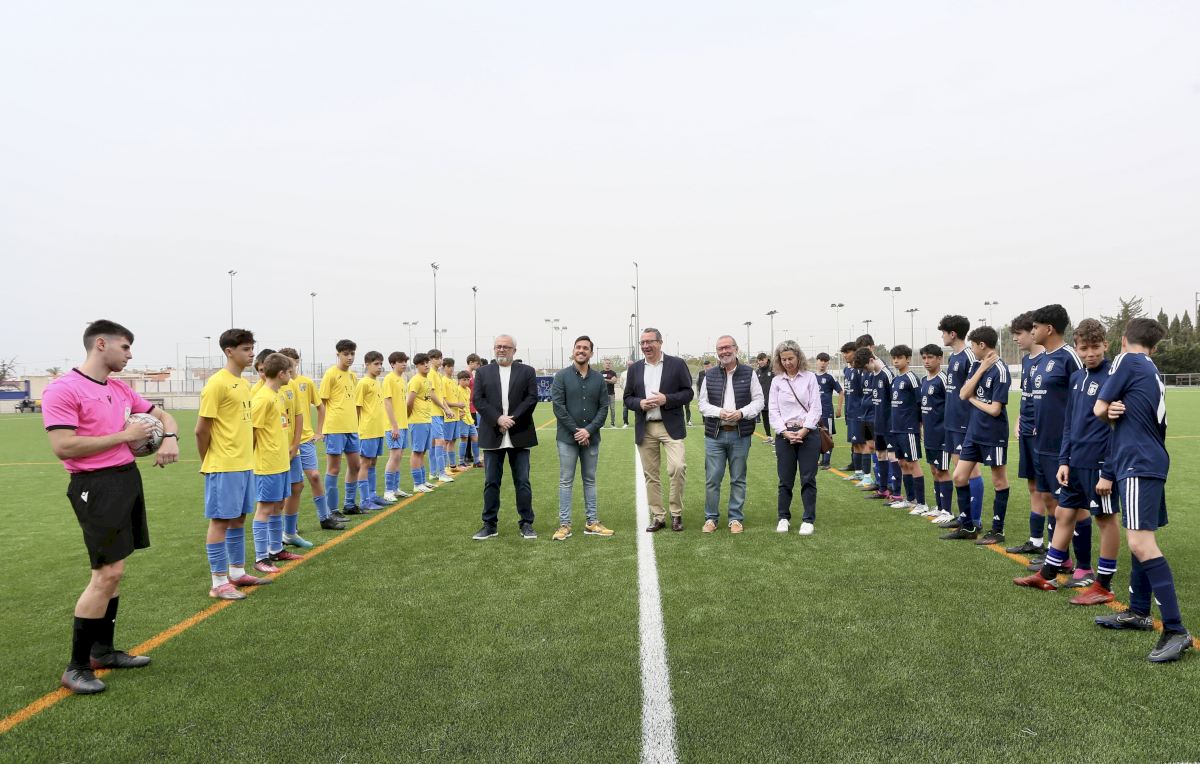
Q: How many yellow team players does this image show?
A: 11